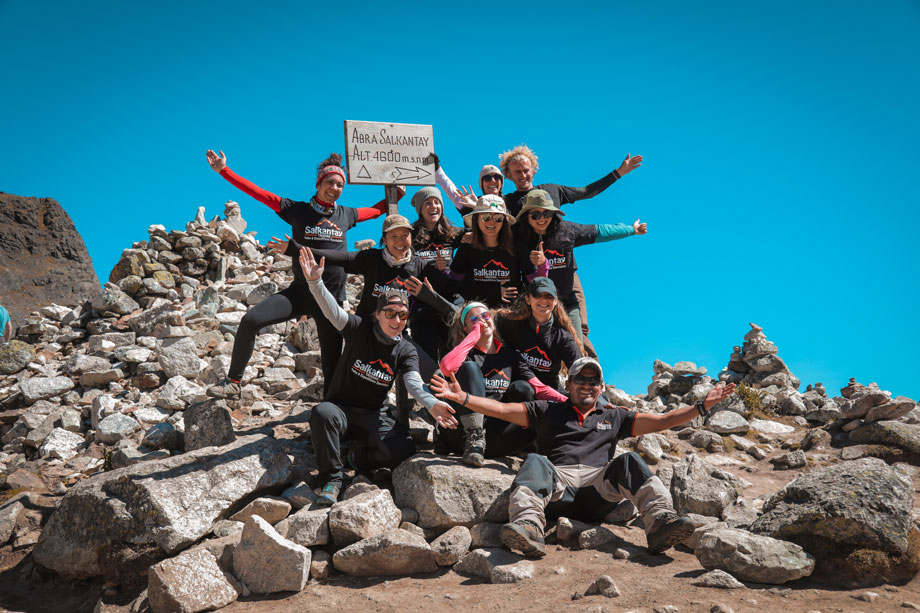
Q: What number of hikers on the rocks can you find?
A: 11